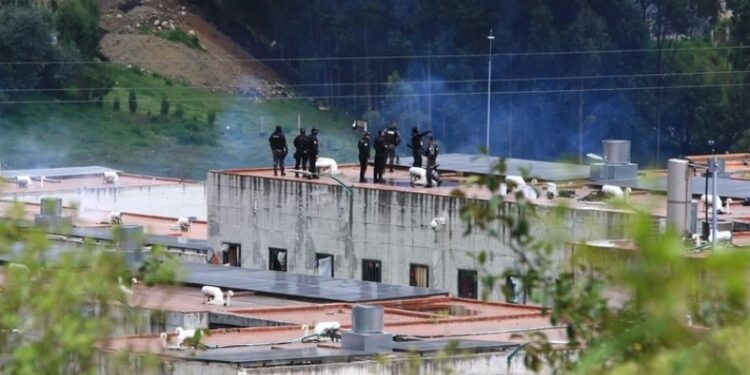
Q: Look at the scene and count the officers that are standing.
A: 8